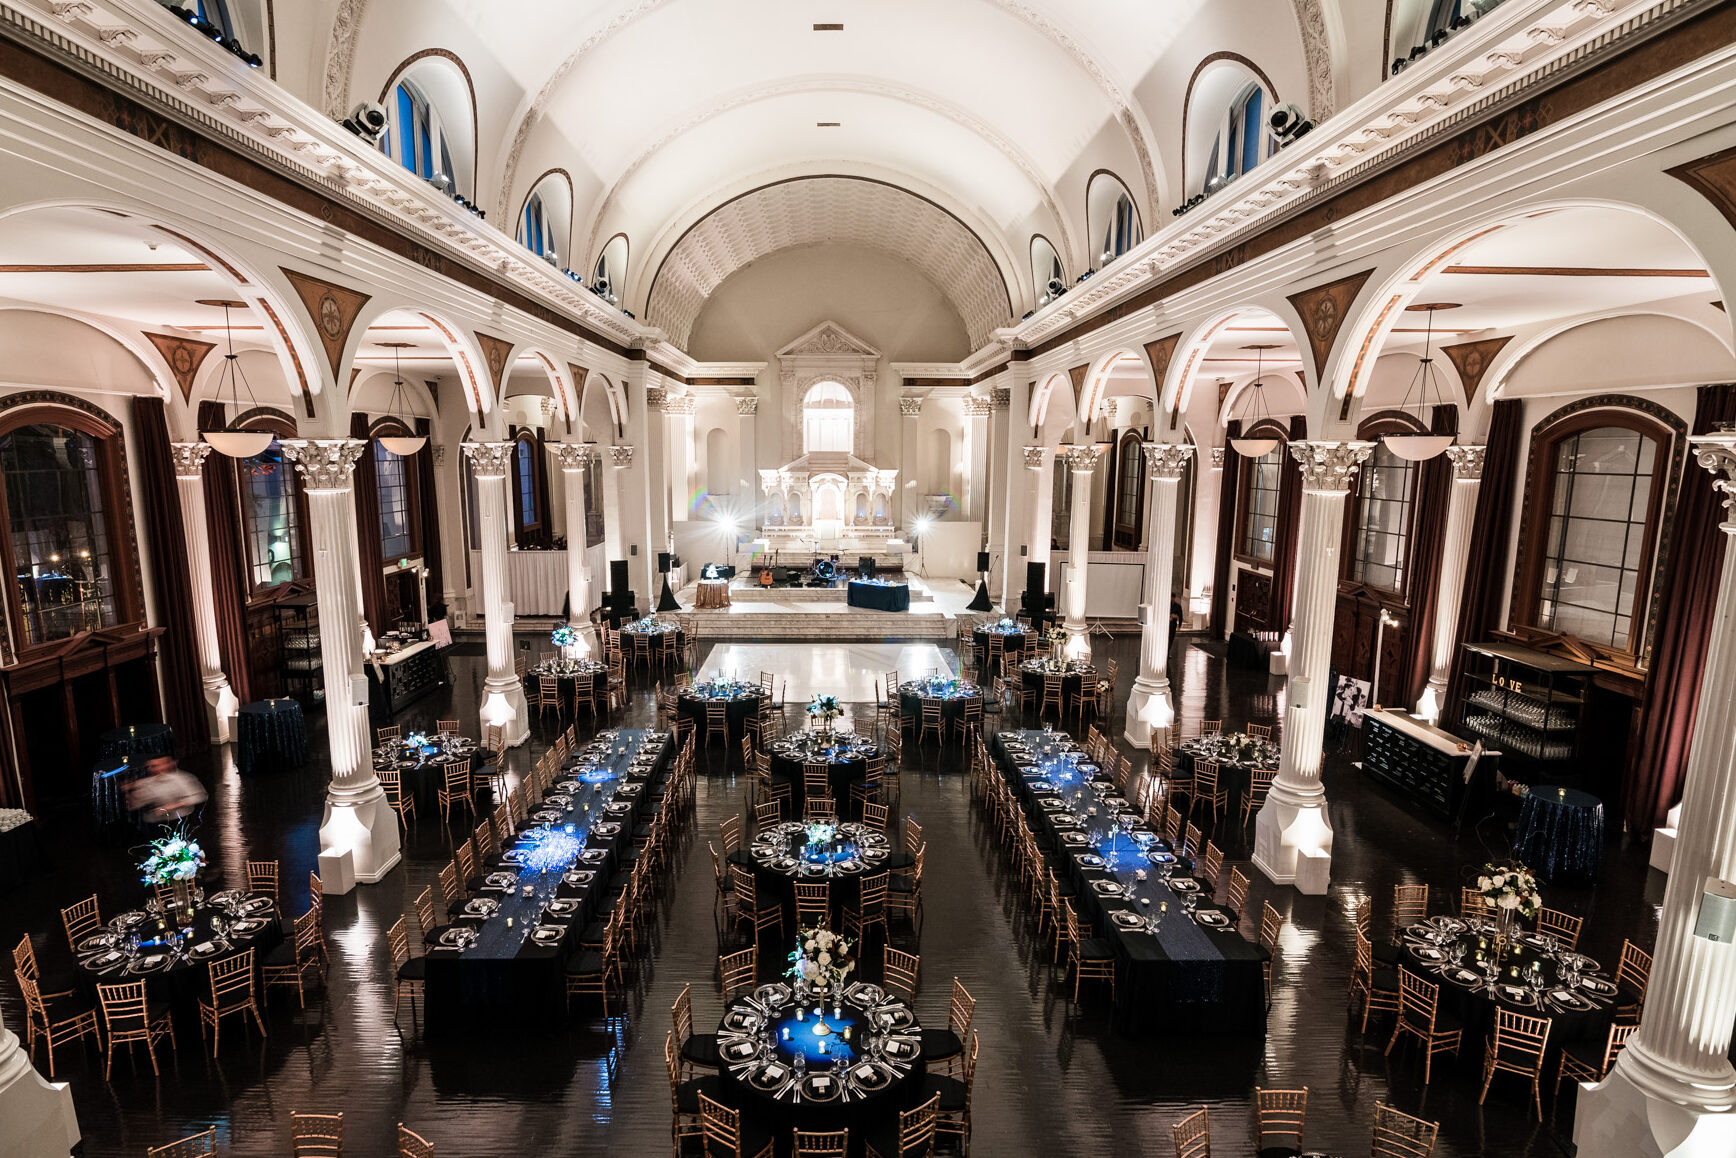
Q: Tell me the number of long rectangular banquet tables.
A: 2